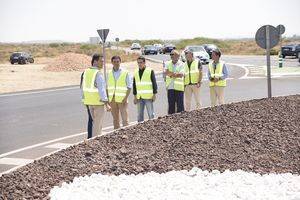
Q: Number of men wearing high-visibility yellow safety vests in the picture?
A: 6